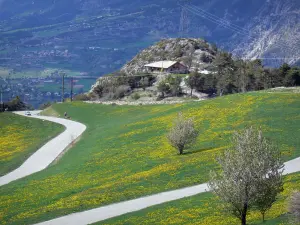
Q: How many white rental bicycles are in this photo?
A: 0